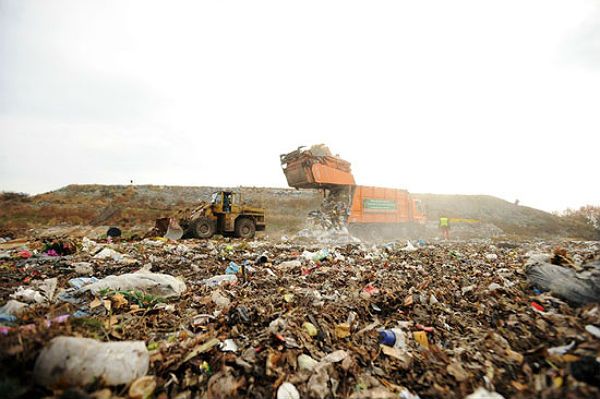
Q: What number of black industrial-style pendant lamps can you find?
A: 0